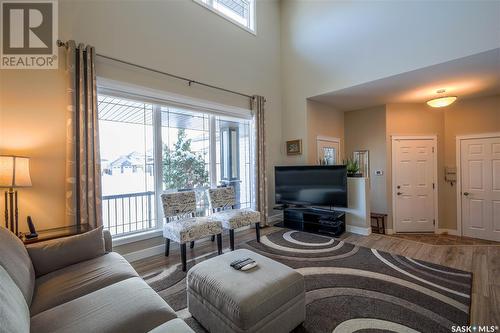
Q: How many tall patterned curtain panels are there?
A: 2